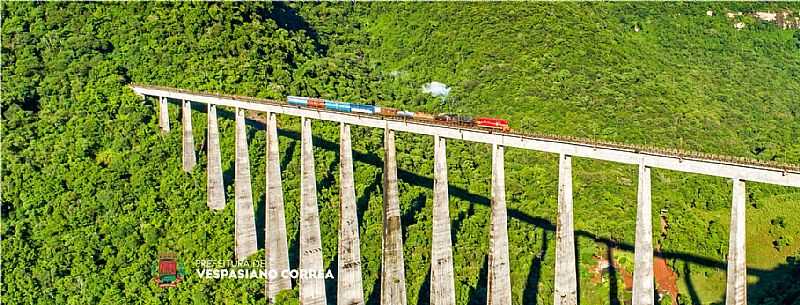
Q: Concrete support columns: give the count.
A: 13